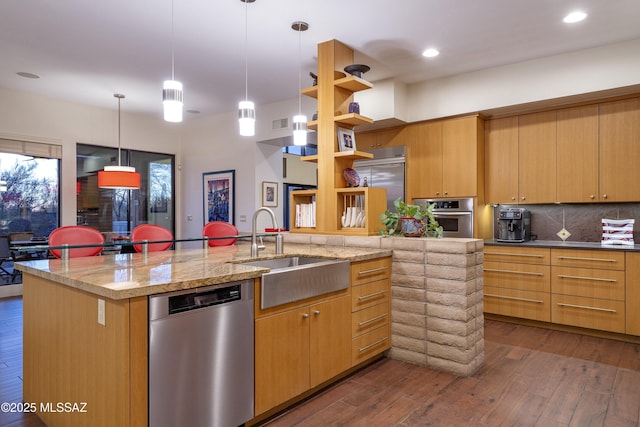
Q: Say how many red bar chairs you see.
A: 3